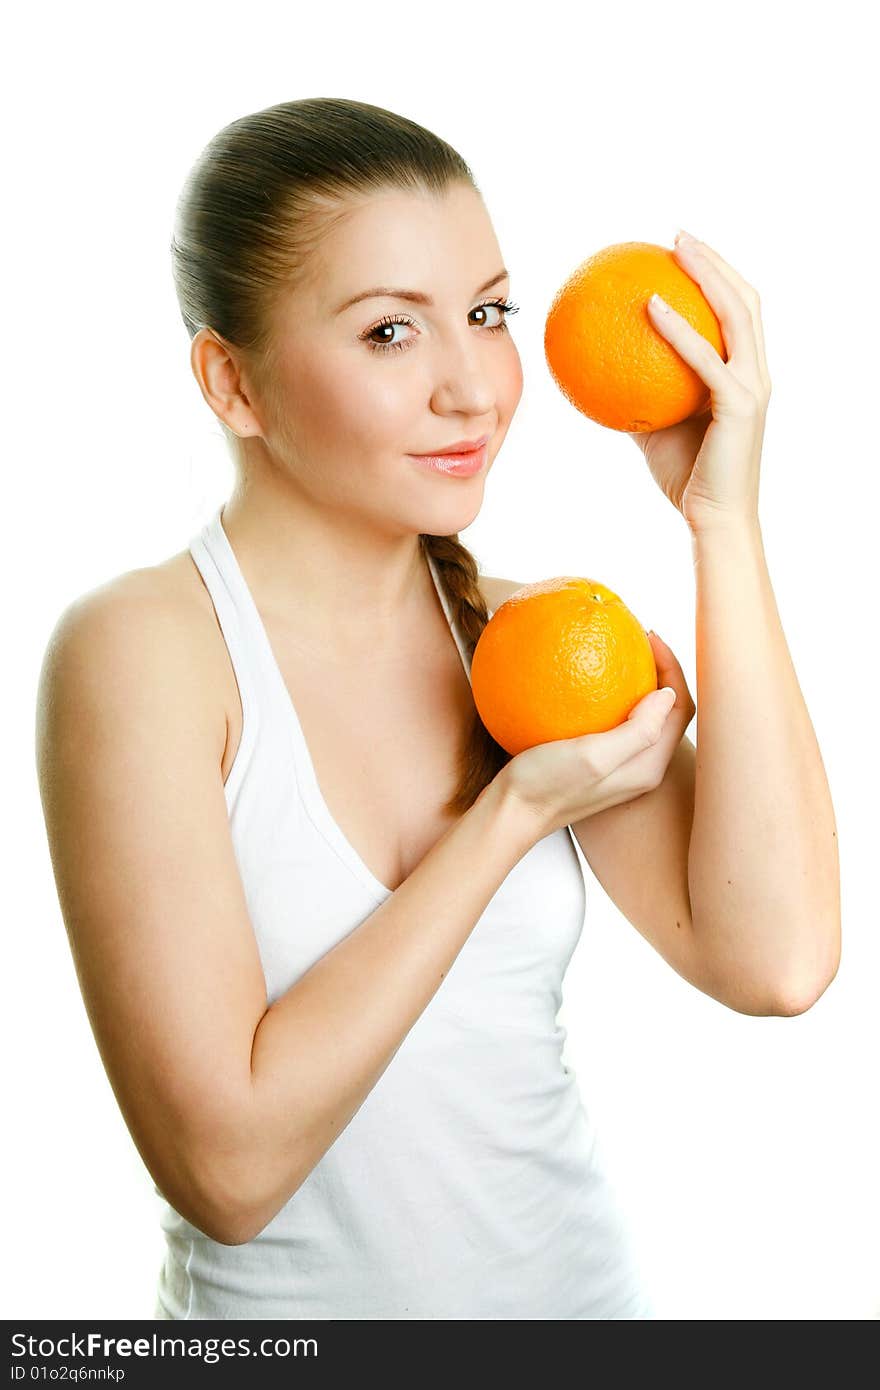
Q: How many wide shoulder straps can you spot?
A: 2